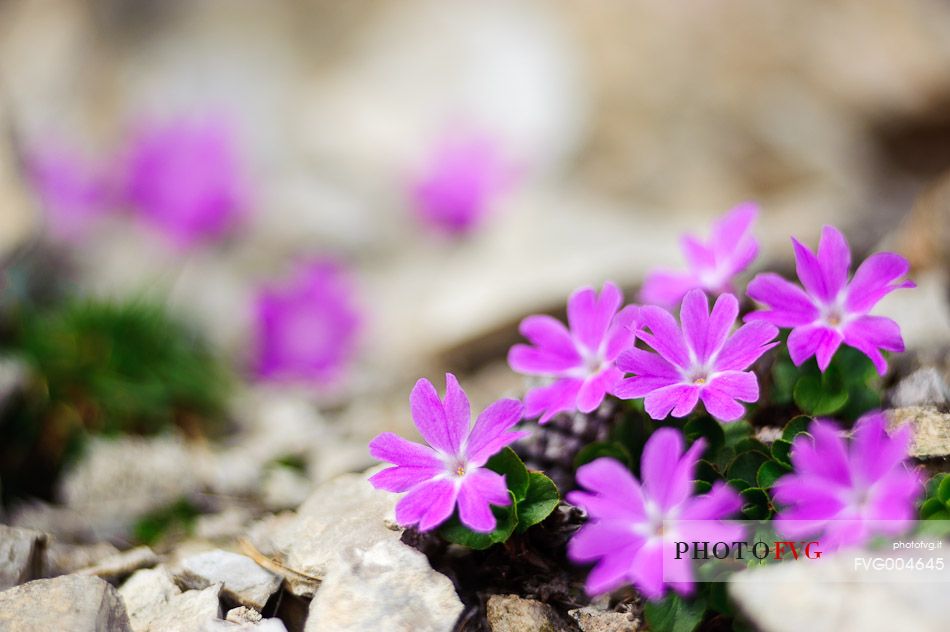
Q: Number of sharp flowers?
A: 4